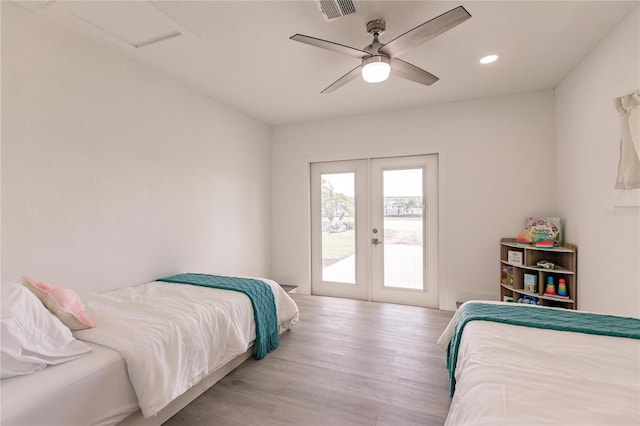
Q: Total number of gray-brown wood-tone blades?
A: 4